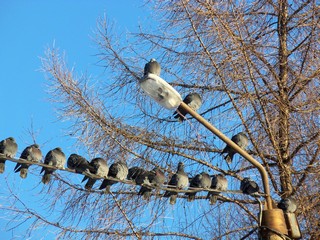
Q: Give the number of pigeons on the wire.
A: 12